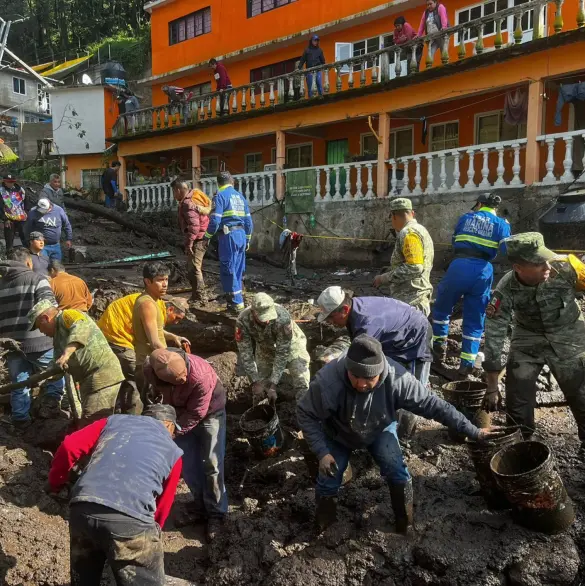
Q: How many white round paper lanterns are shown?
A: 0